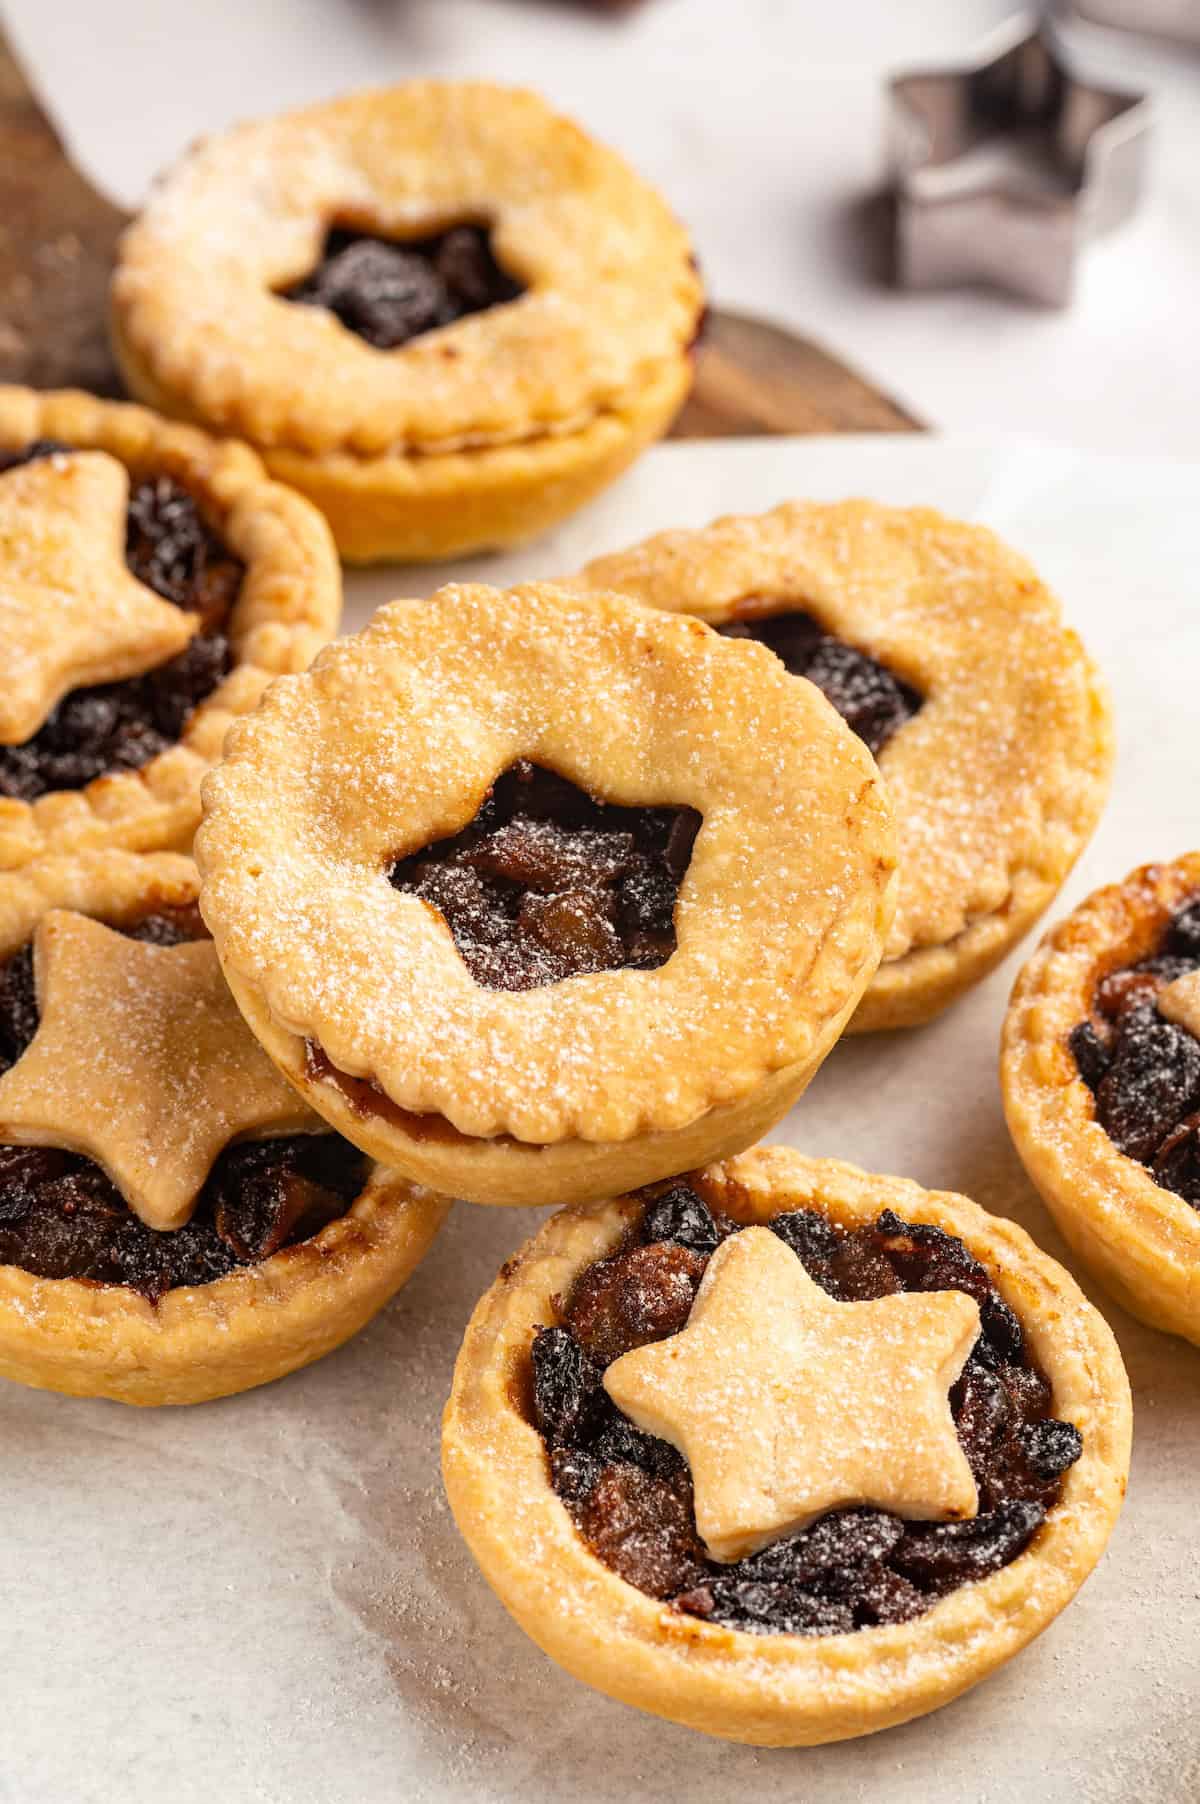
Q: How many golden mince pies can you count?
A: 7